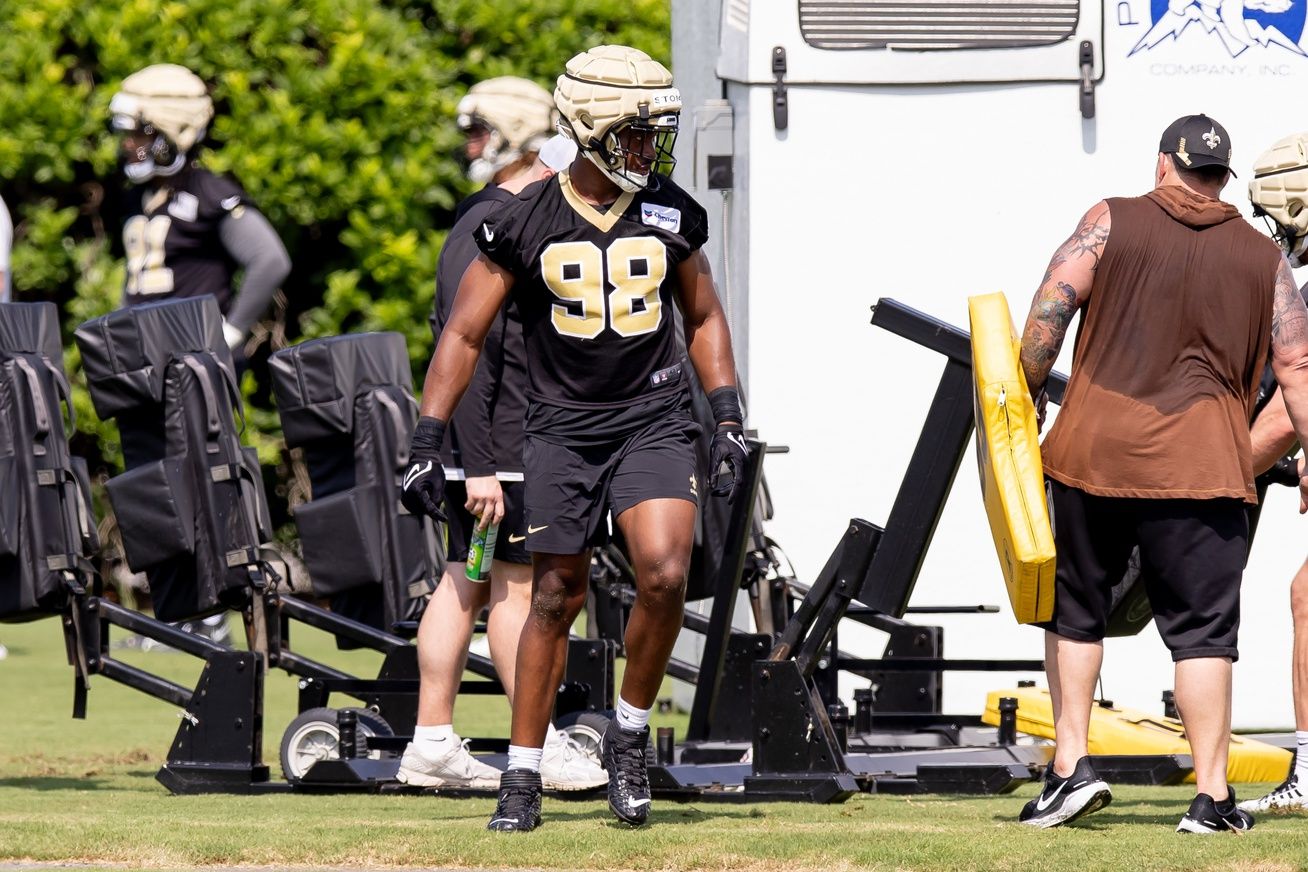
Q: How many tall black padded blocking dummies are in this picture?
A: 3